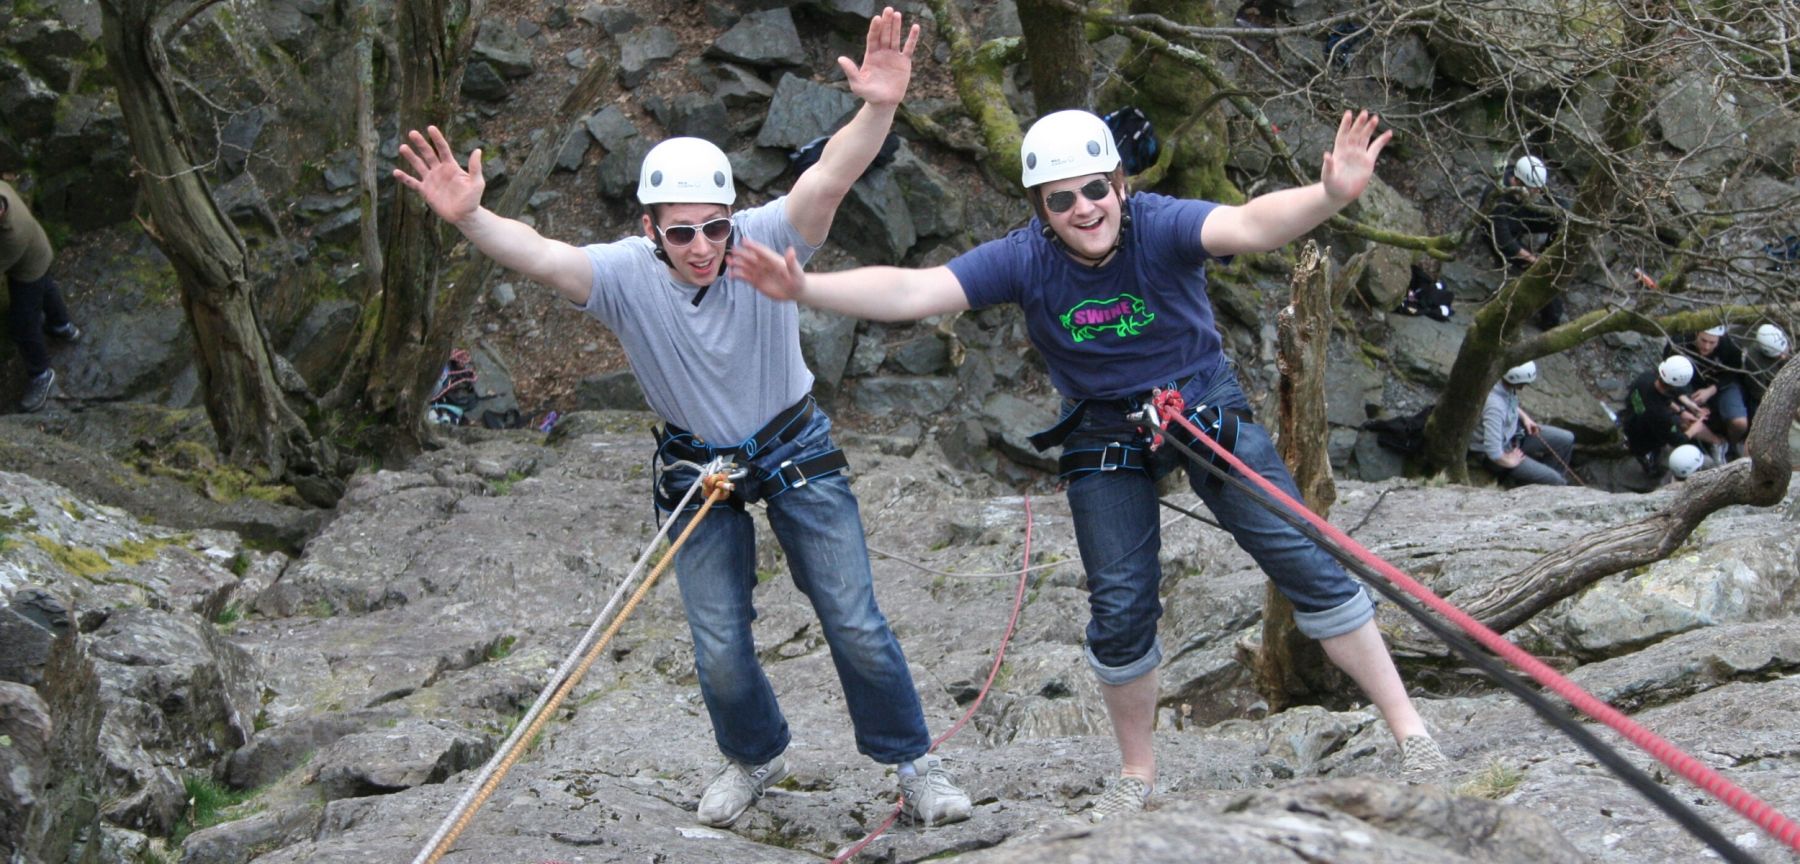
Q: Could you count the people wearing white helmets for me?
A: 8